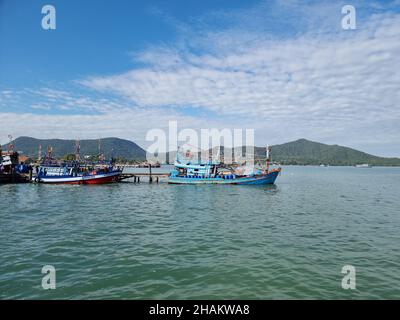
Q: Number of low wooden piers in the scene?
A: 1